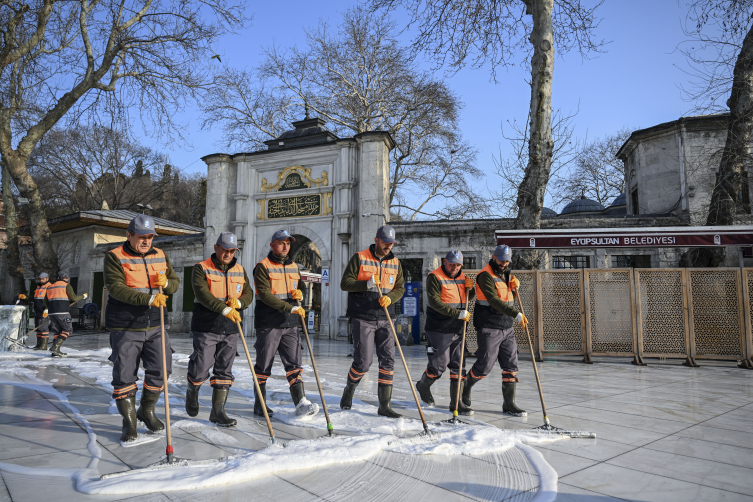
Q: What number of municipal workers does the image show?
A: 8